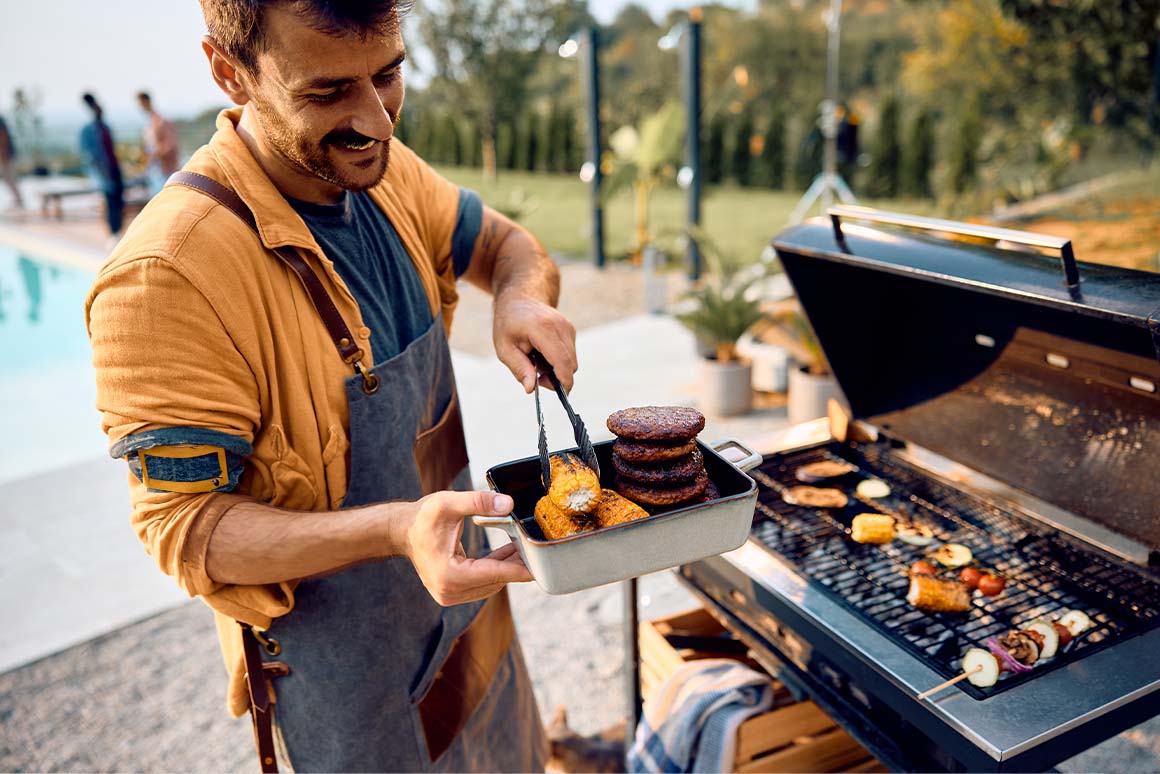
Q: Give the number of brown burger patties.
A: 5